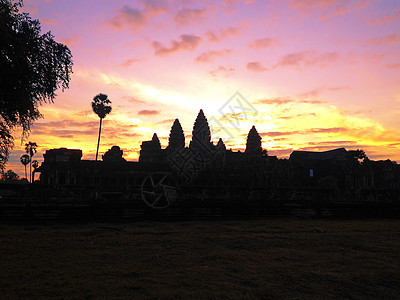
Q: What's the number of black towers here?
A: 5